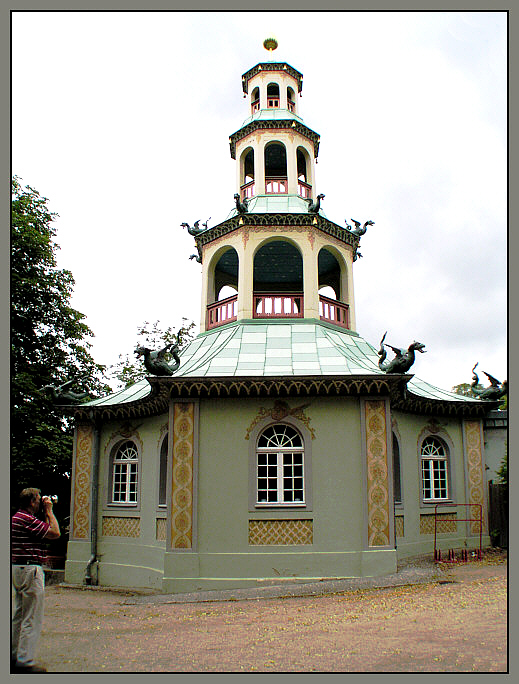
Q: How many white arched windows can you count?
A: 3